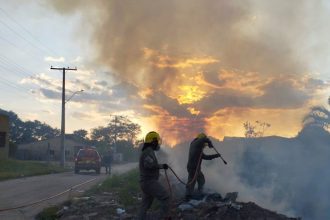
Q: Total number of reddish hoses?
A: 2